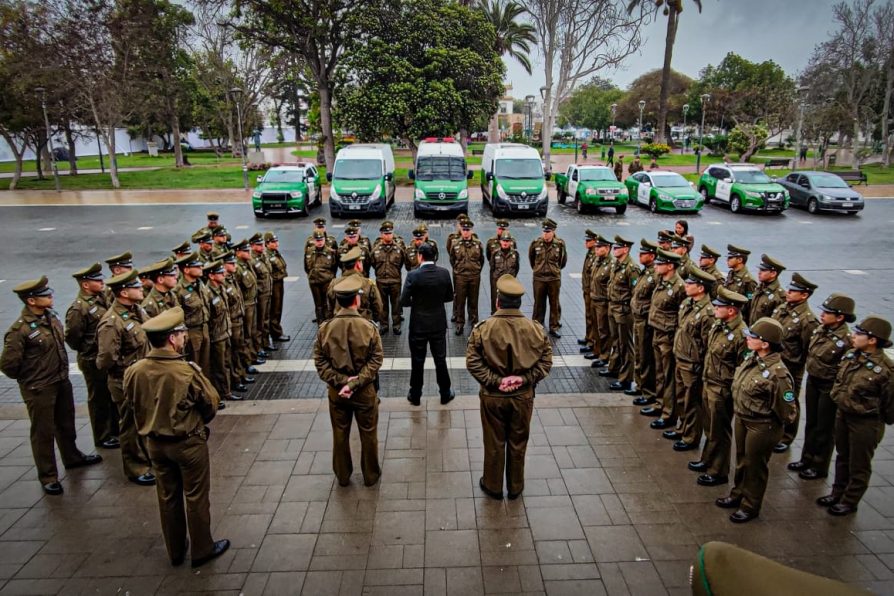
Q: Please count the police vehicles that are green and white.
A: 7